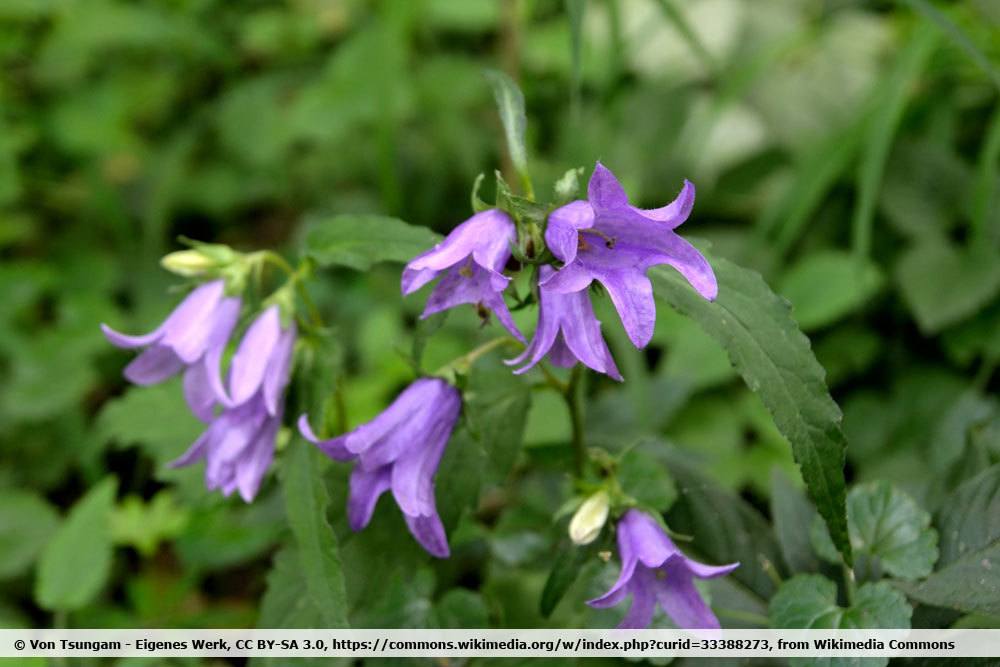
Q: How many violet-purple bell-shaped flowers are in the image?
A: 8